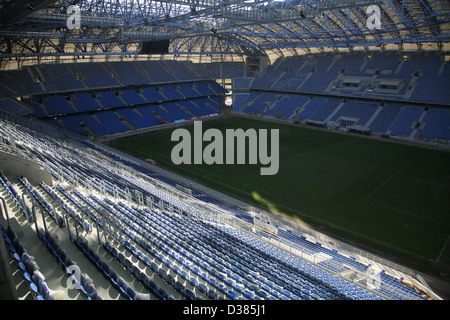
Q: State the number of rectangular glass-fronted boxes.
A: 2